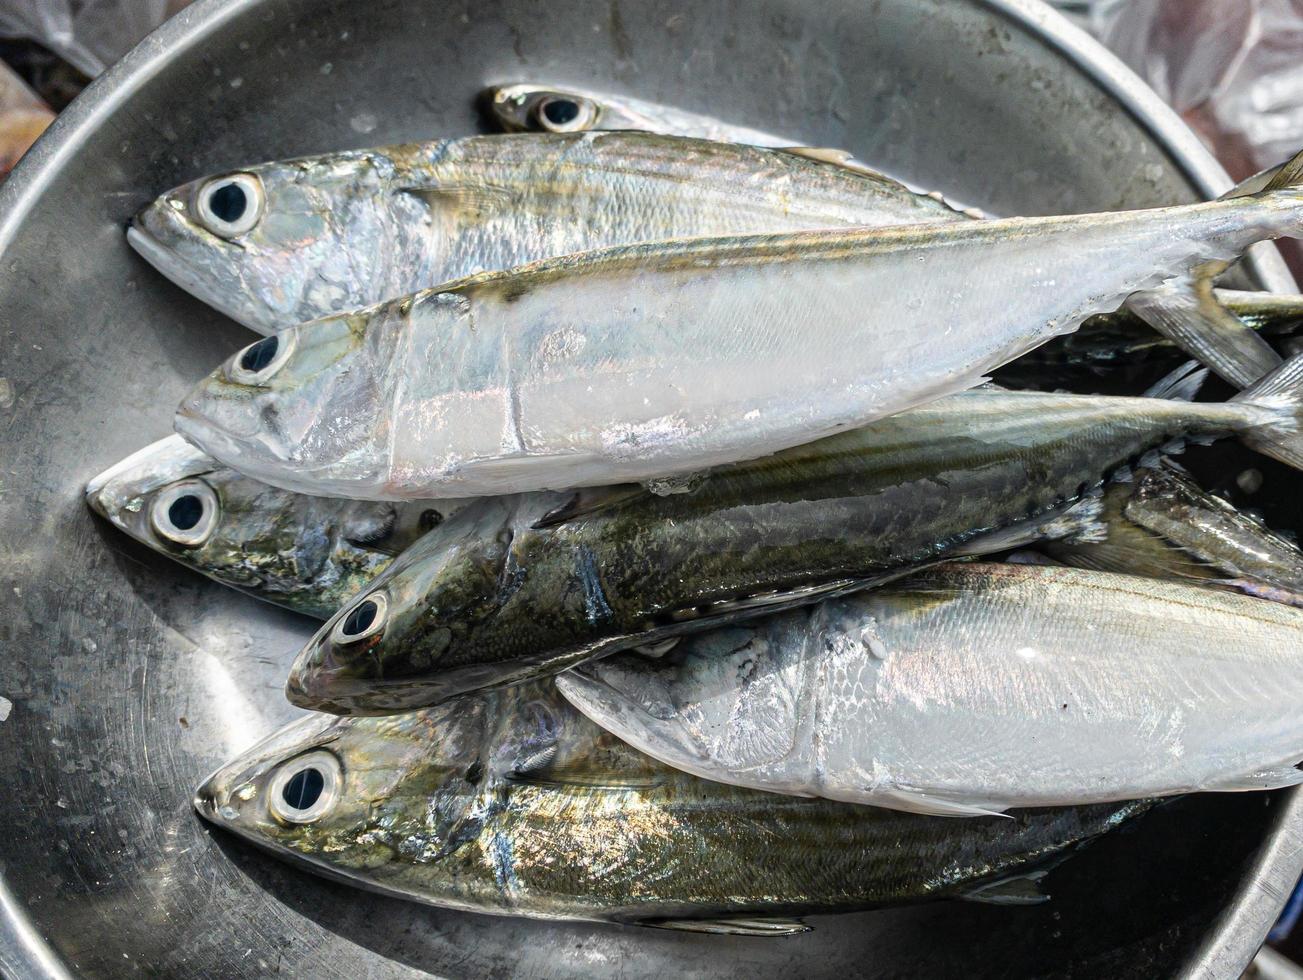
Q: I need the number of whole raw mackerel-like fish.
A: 7